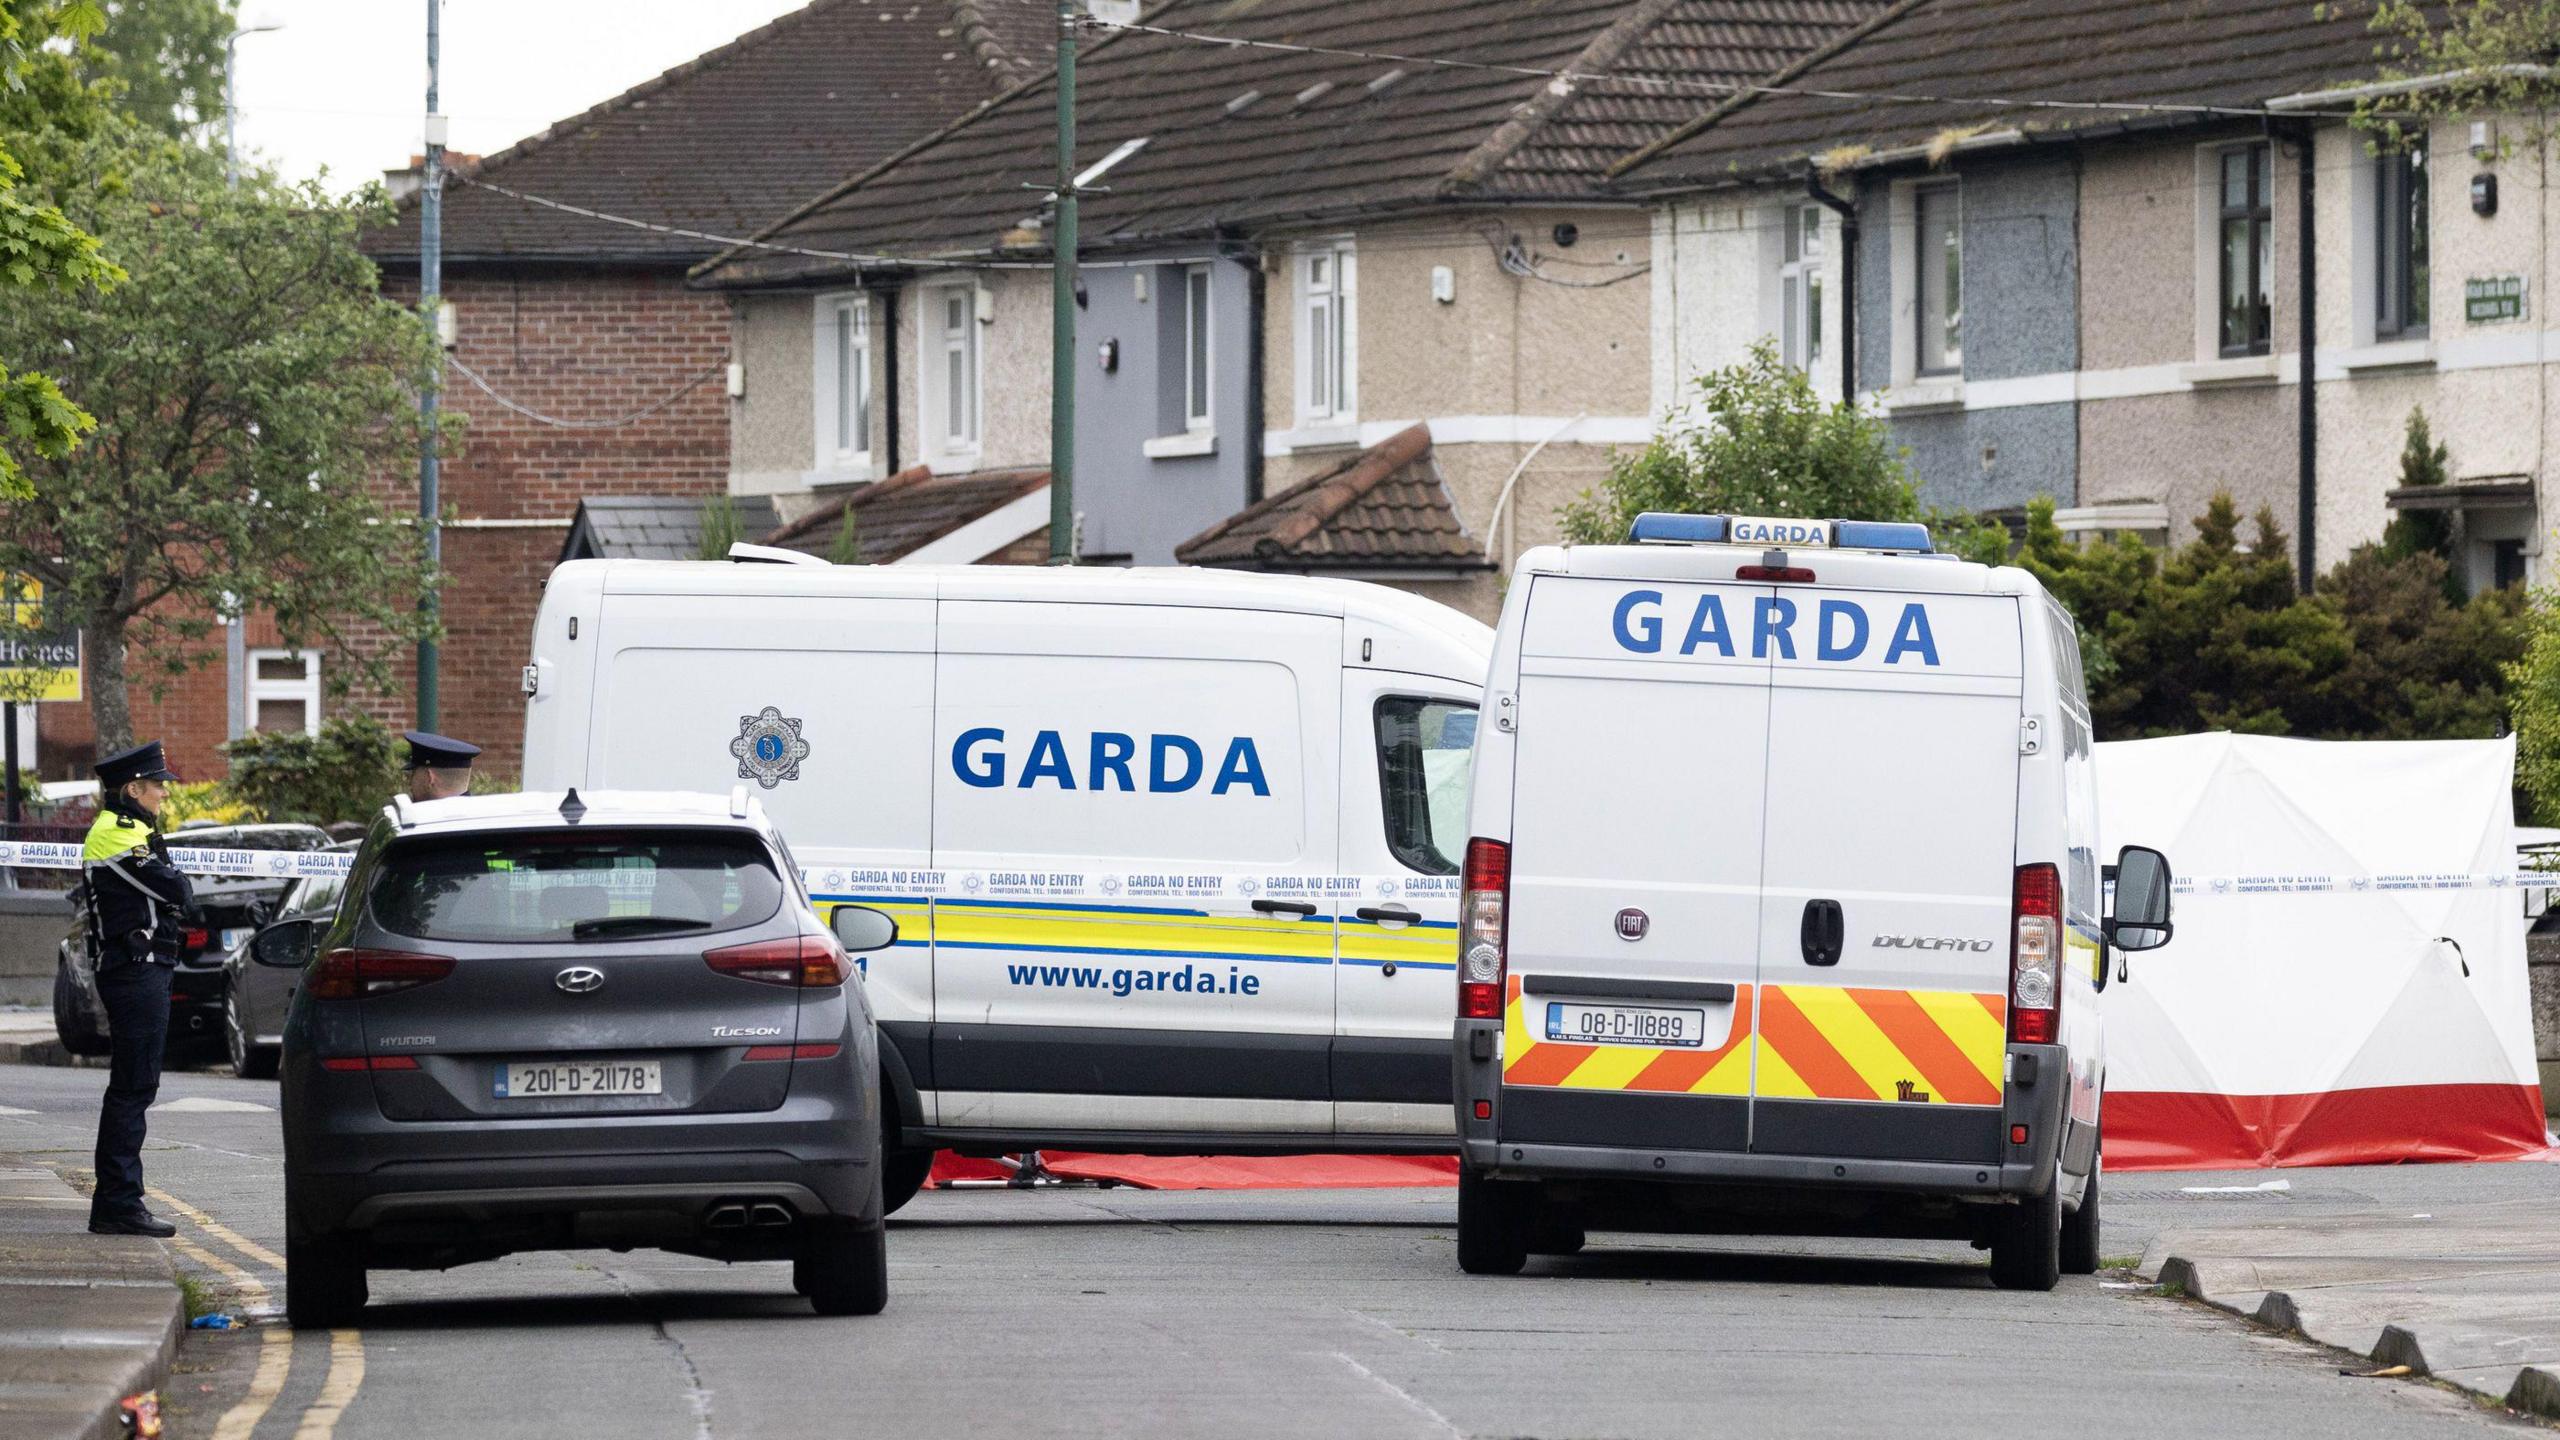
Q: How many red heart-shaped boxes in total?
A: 0